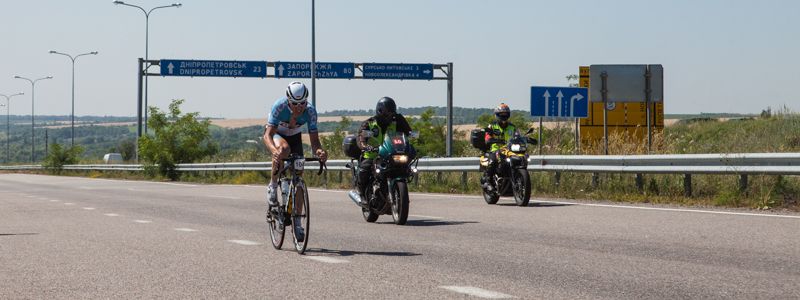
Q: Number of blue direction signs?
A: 4